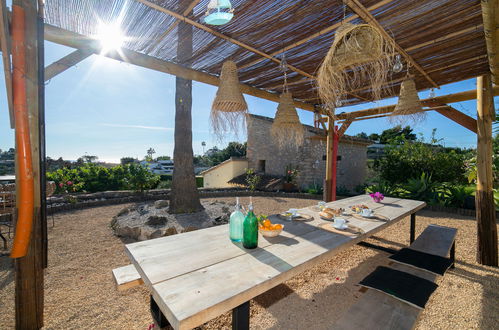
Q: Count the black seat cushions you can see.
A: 2